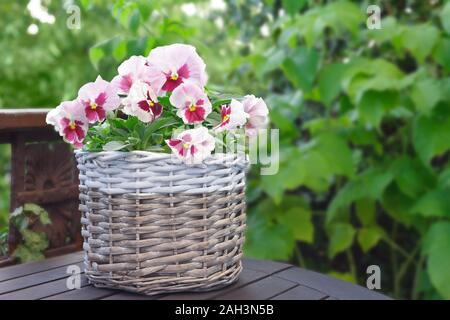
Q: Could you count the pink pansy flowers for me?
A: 9